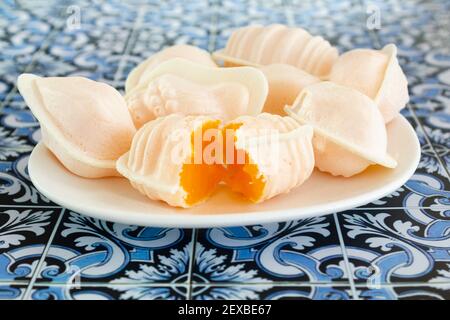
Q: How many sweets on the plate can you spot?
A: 8